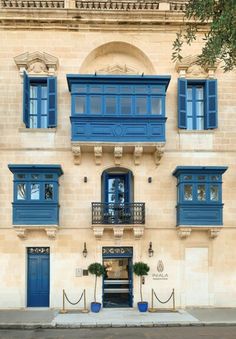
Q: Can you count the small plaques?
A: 2